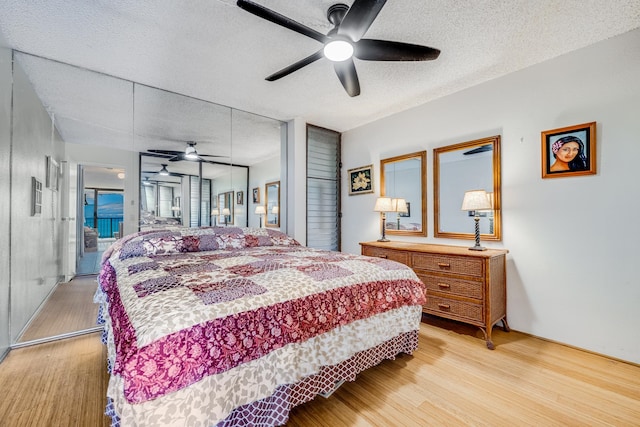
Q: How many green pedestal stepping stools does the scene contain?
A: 0